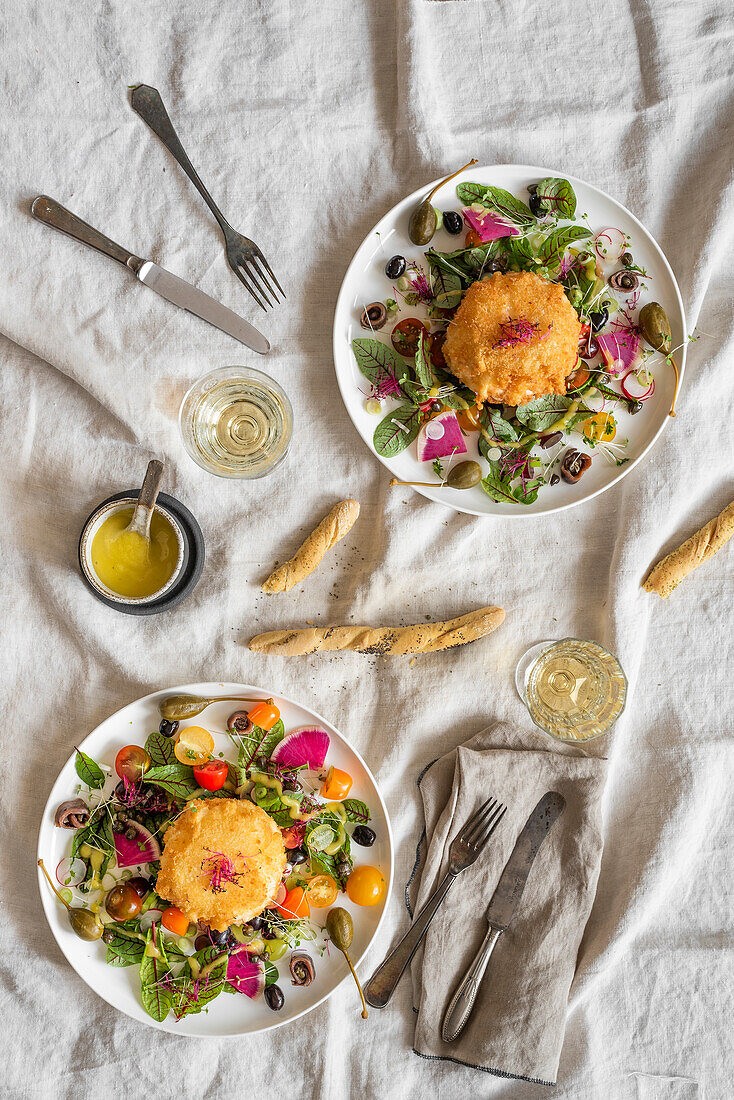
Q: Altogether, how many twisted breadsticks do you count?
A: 3